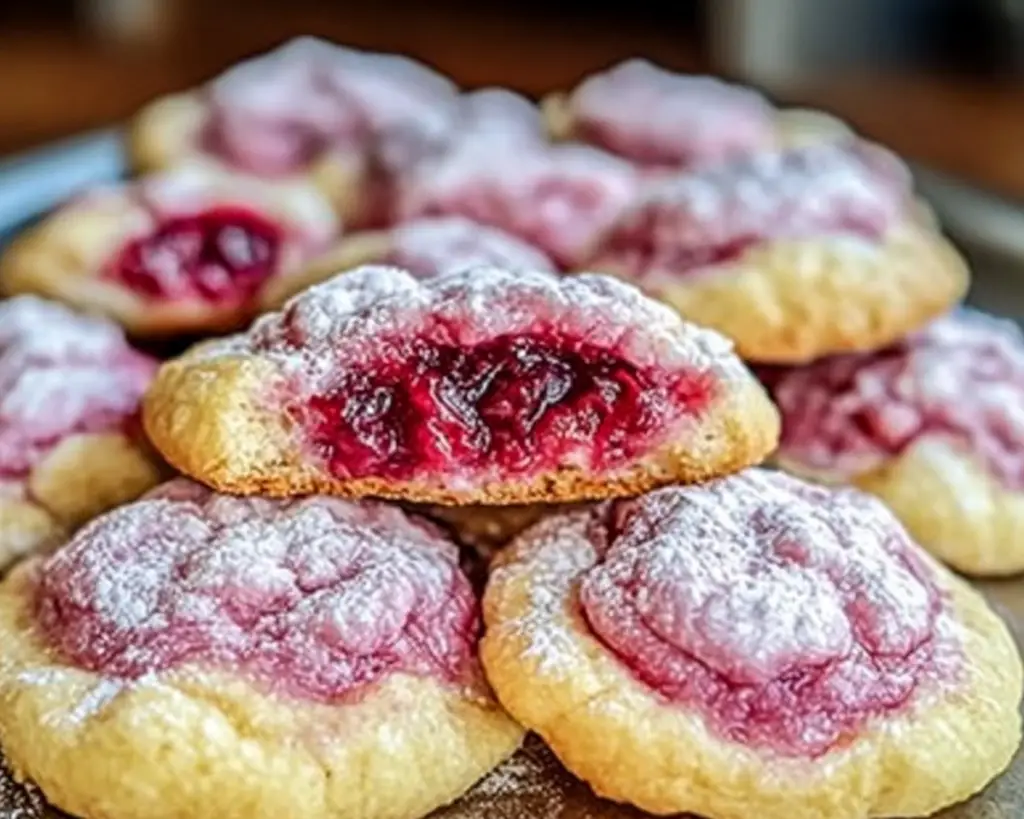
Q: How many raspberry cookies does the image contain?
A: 11